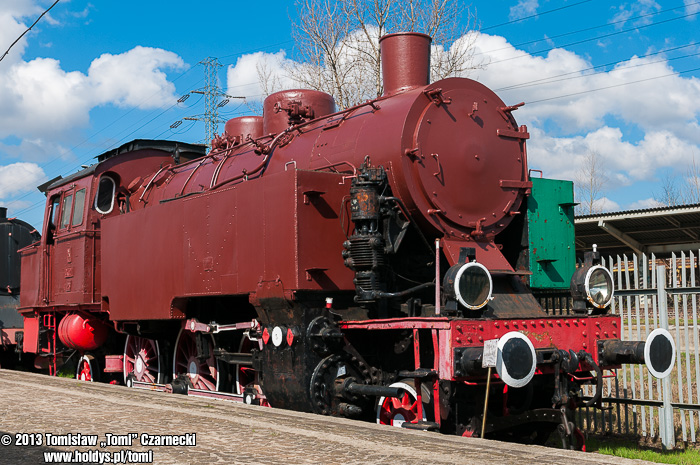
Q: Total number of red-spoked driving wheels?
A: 3